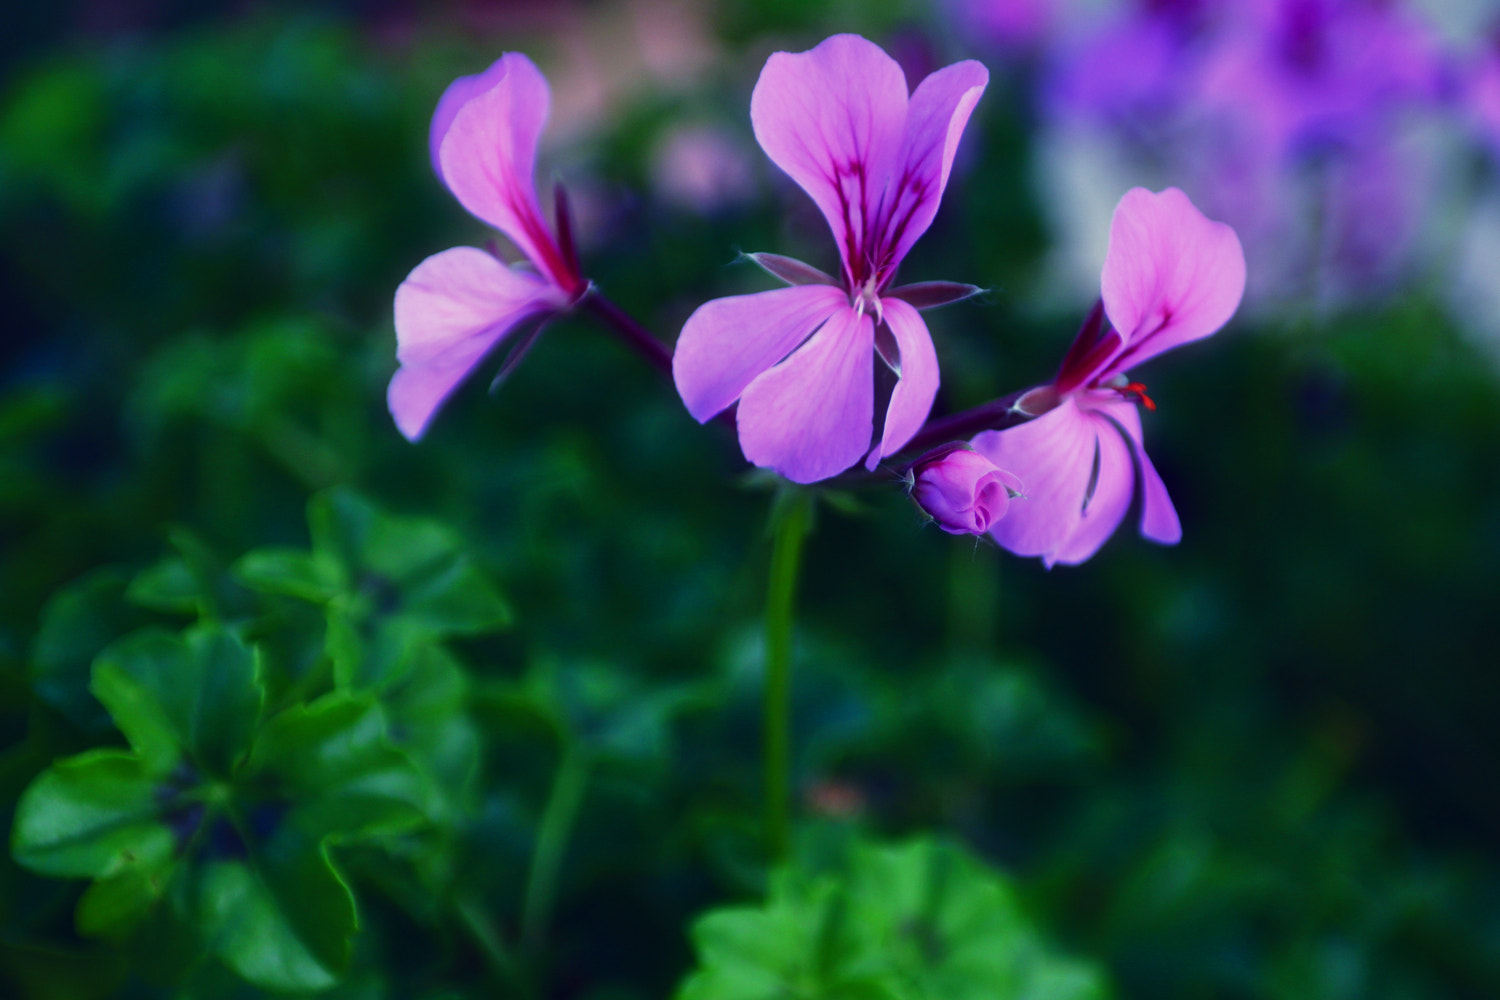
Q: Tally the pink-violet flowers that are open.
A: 3